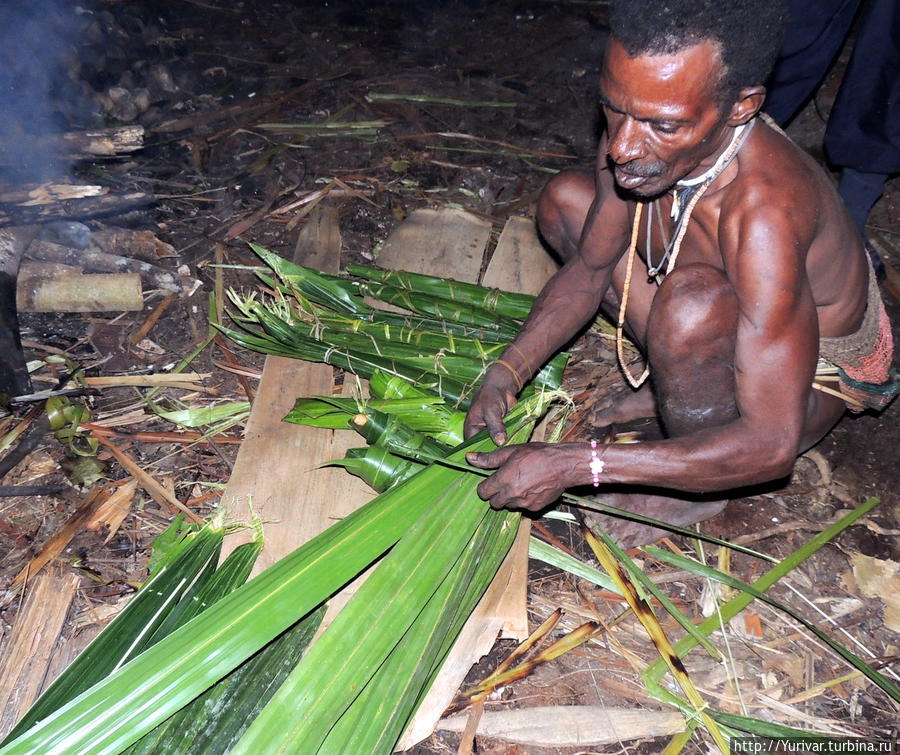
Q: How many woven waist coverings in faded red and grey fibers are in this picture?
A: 1